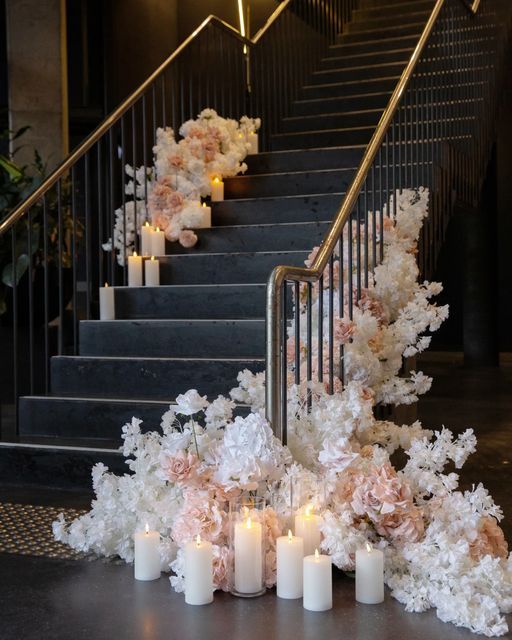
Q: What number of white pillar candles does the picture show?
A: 15